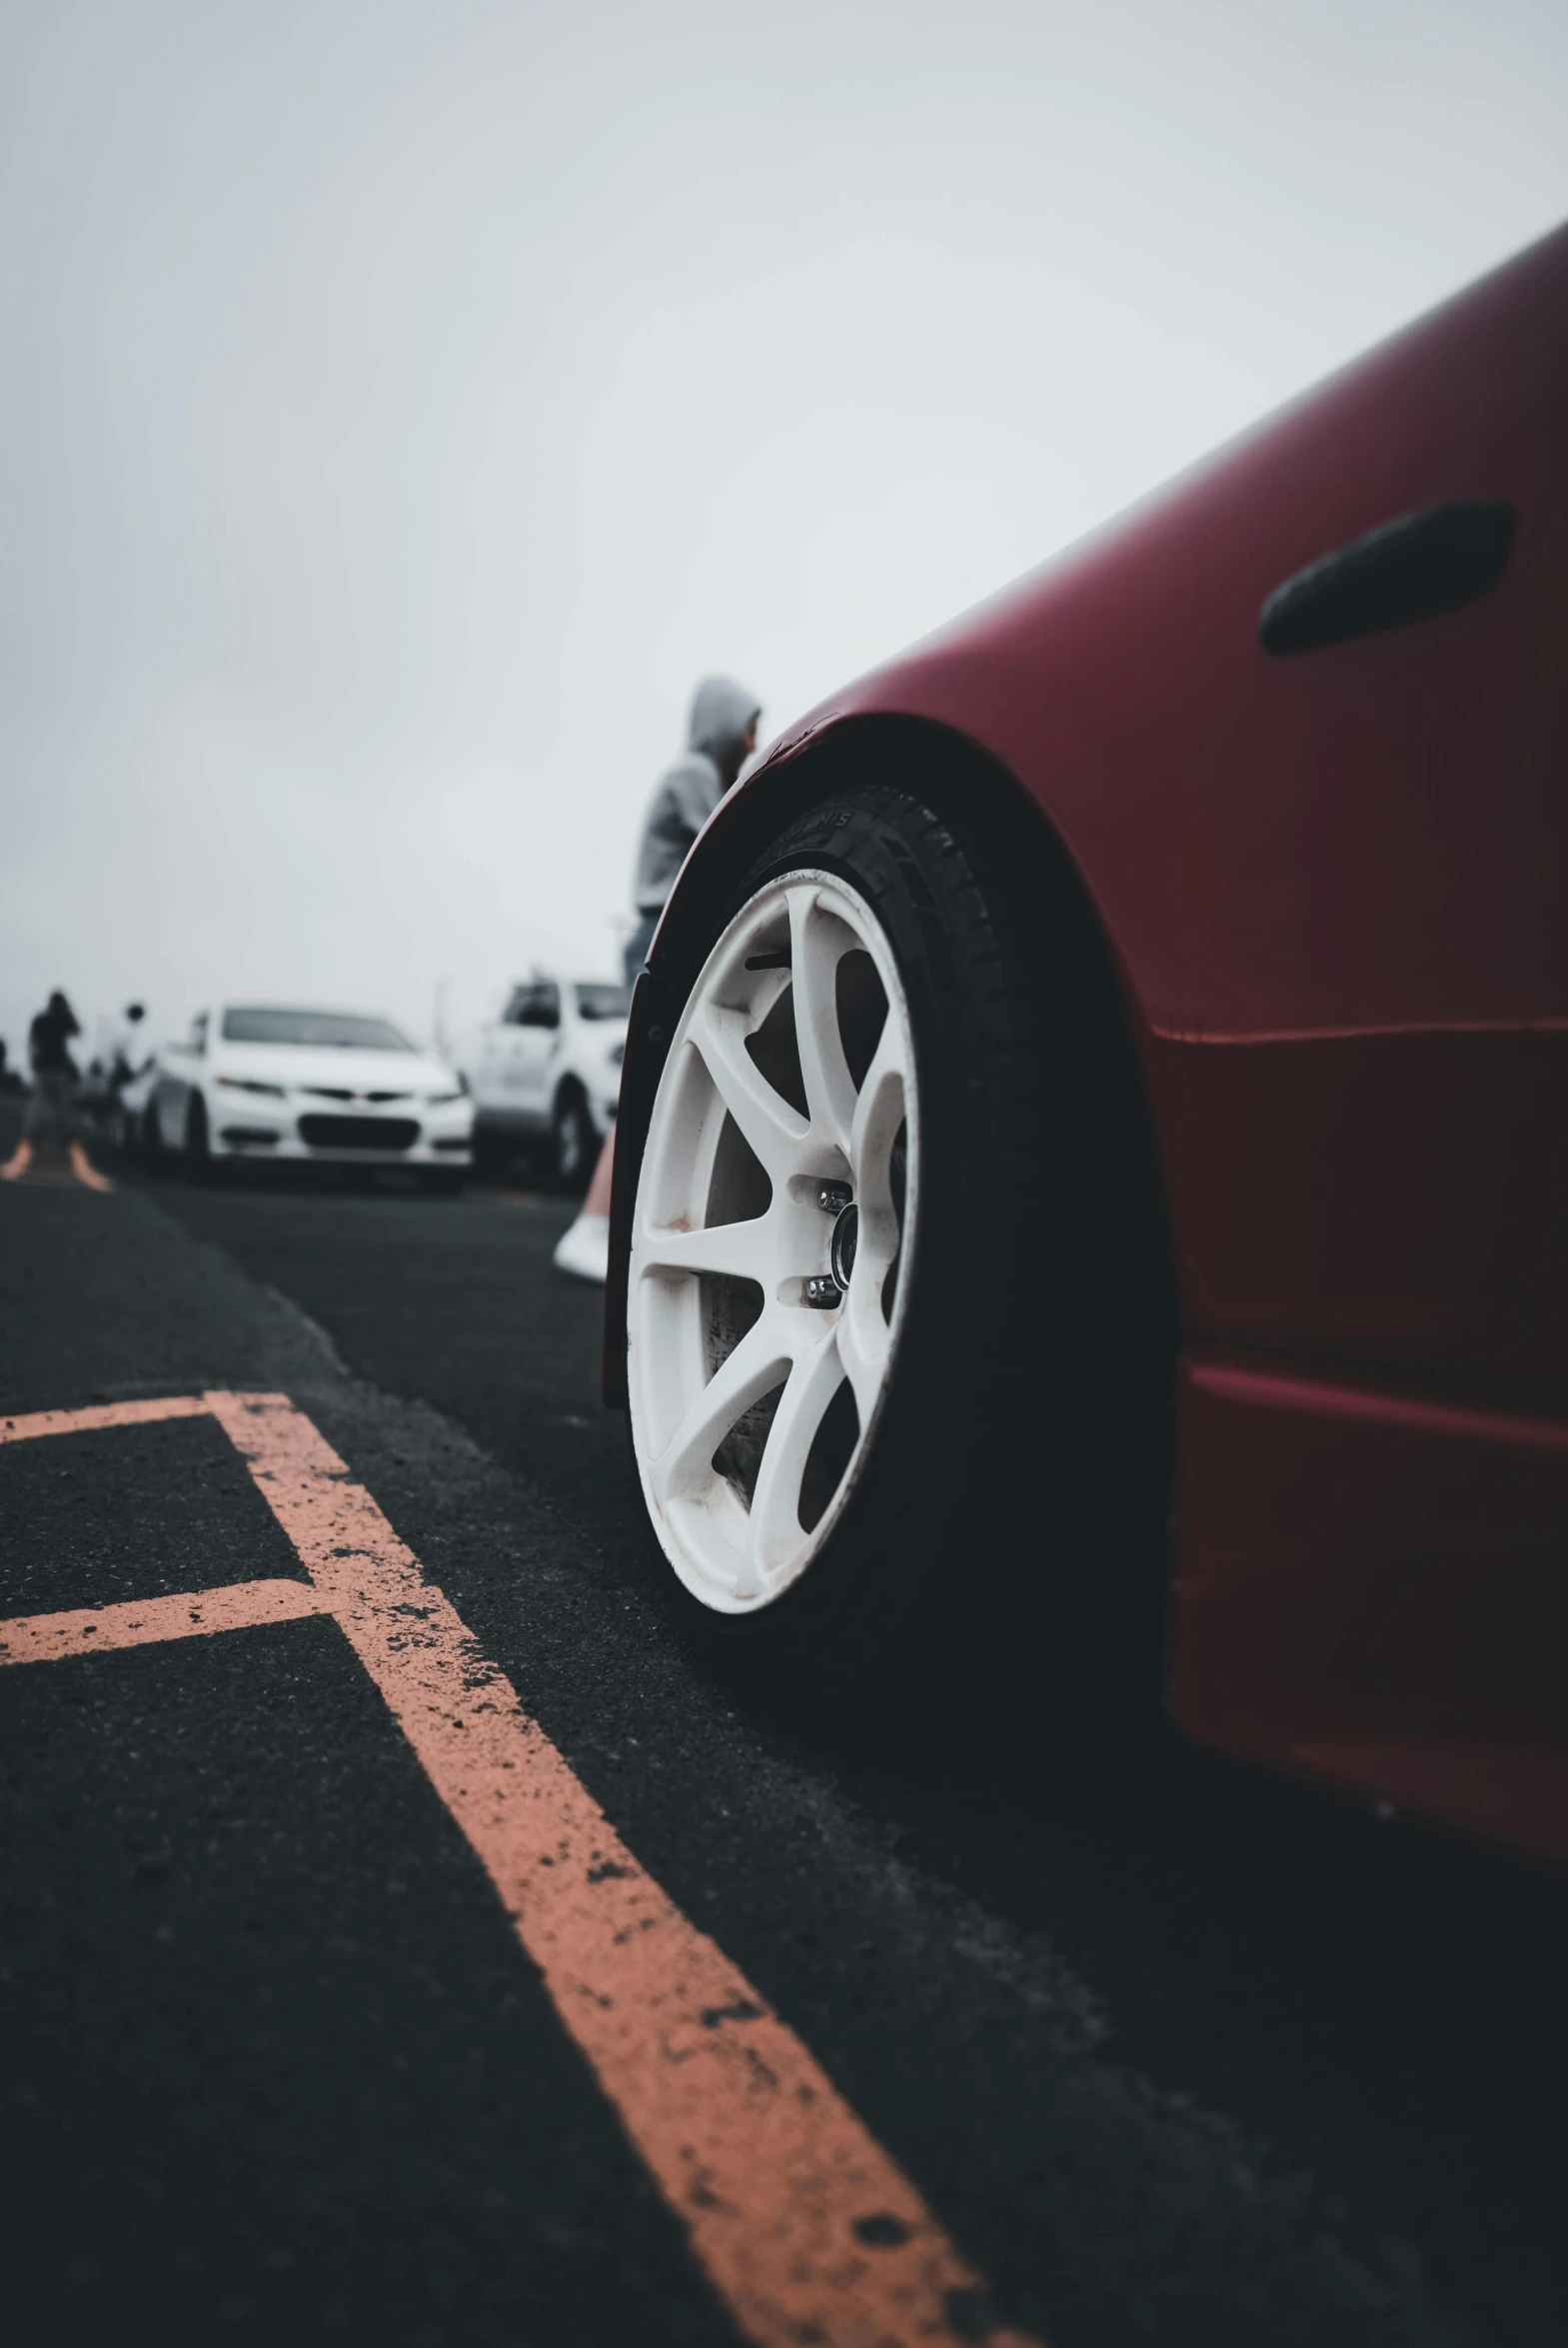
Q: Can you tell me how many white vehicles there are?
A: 2